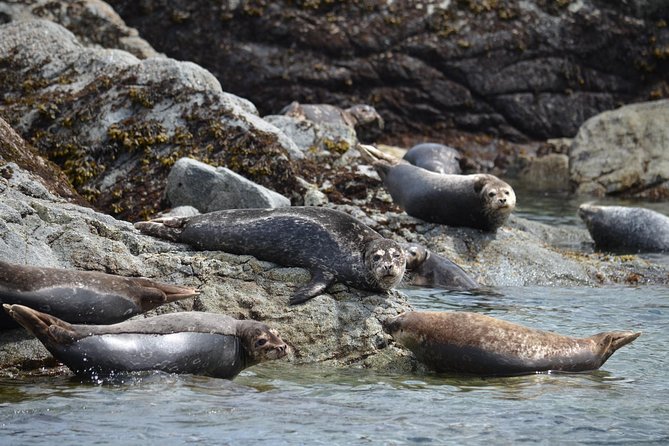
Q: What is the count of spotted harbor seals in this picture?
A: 9